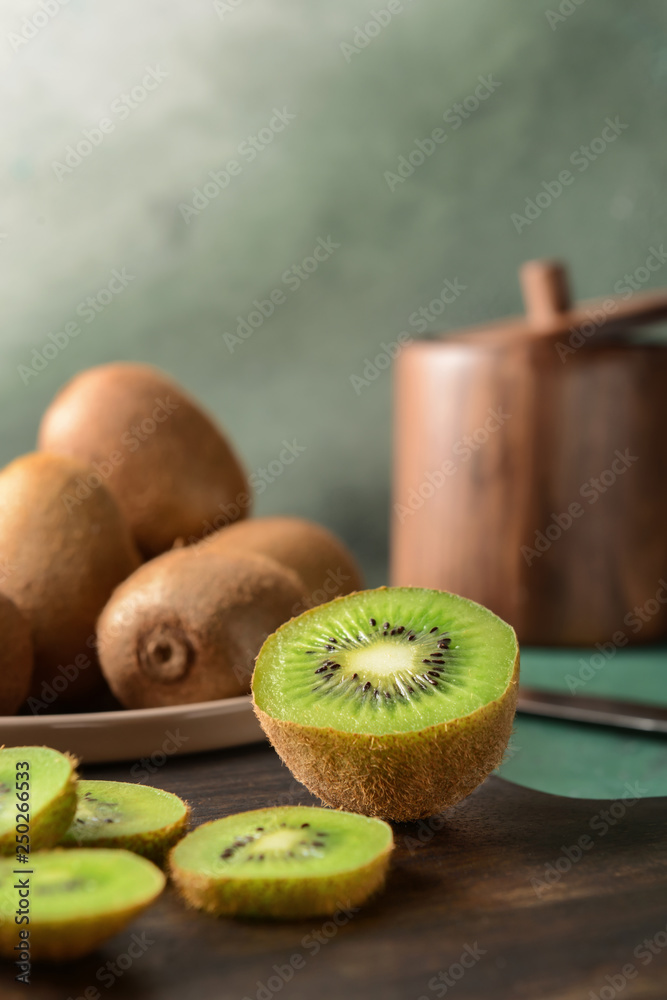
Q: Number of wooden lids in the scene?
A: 1